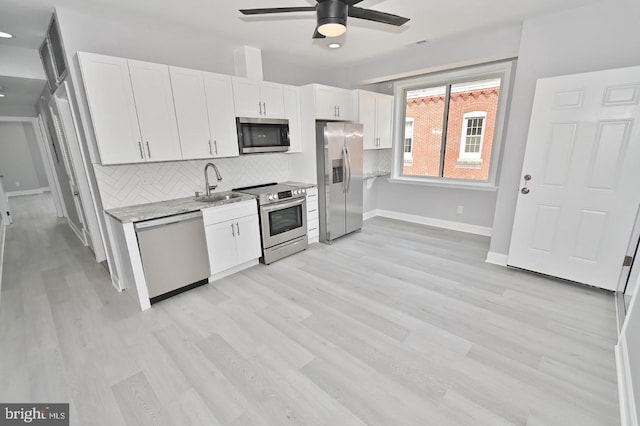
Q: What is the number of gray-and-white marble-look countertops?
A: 3